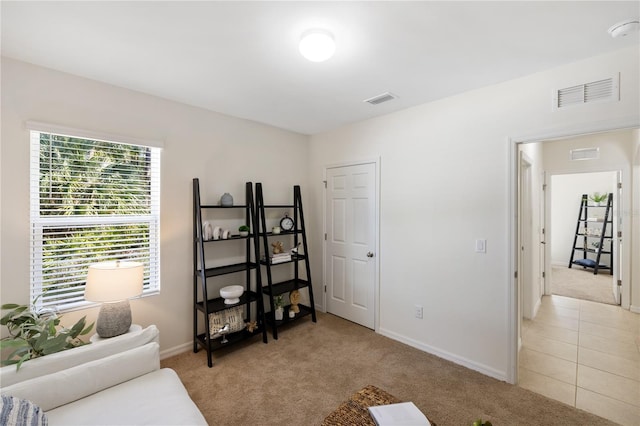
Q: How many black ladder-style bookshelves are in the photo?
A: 3